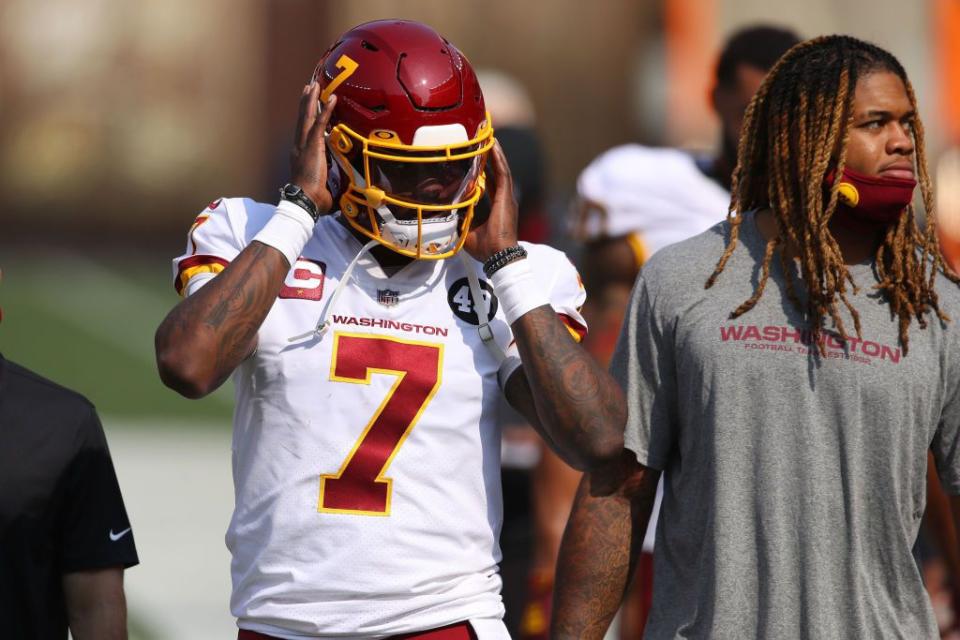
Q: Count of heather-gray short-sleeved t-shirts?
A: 1